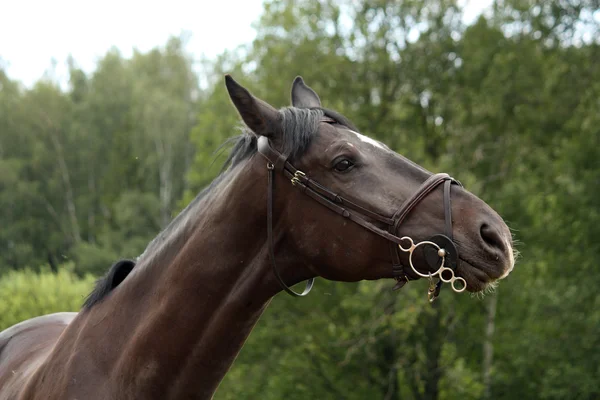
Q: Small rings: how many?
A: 3